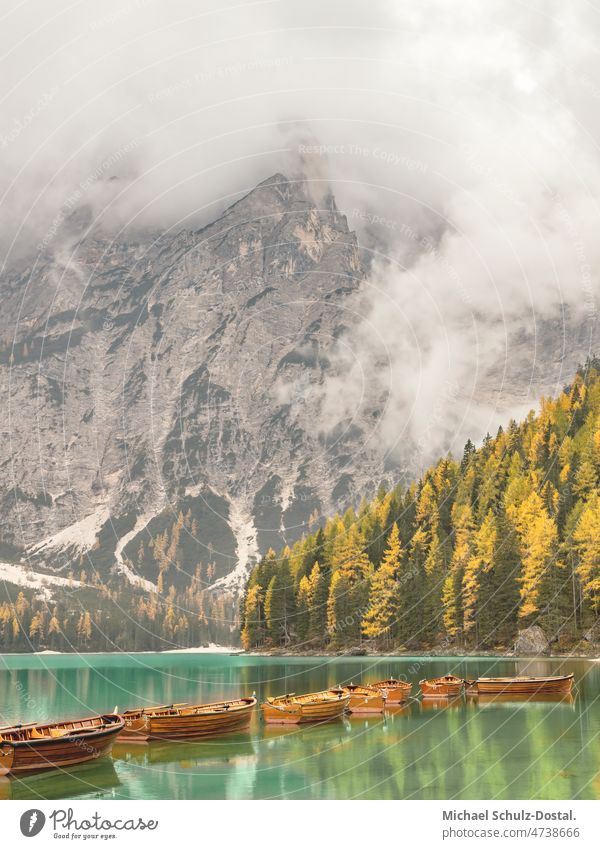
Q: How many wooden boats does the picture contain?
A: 7